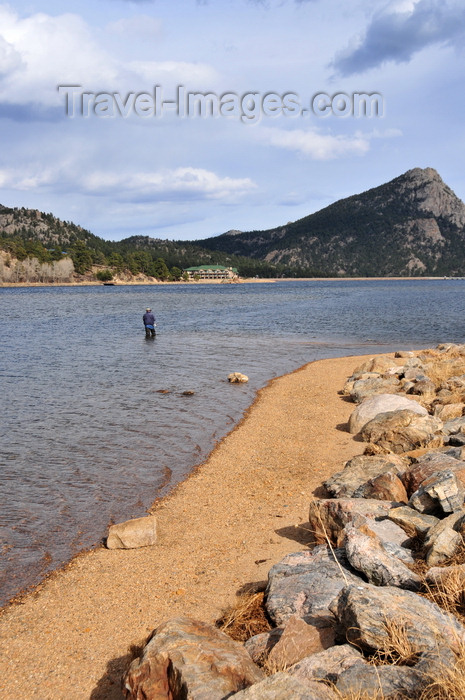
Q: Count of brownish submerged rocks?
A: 2